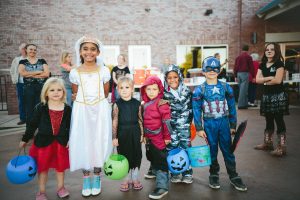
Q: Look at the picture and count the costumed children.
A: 6